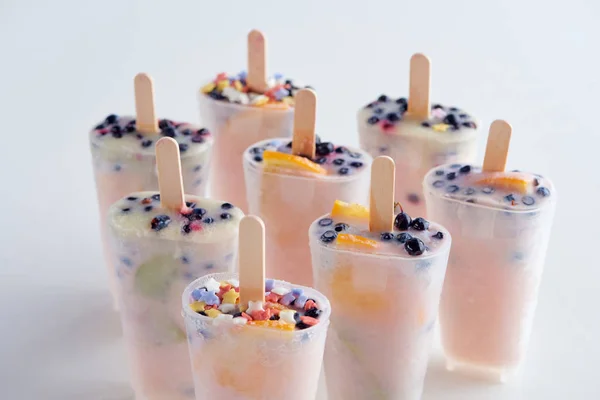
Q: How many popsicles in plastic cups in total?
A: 8